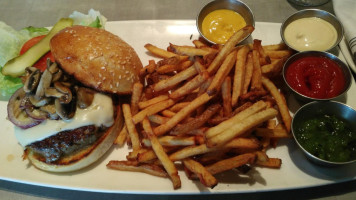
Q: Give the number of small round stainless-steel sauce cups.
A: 4